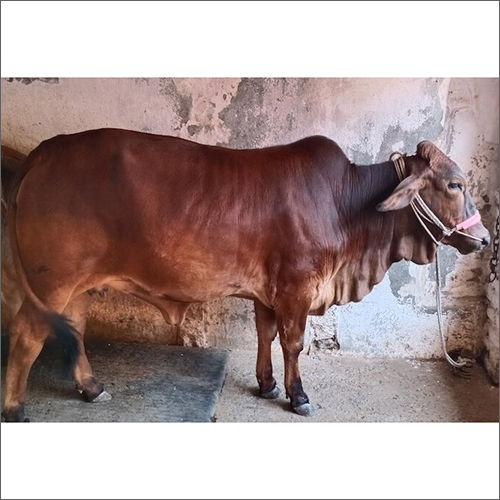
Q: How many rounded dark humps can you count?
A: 1